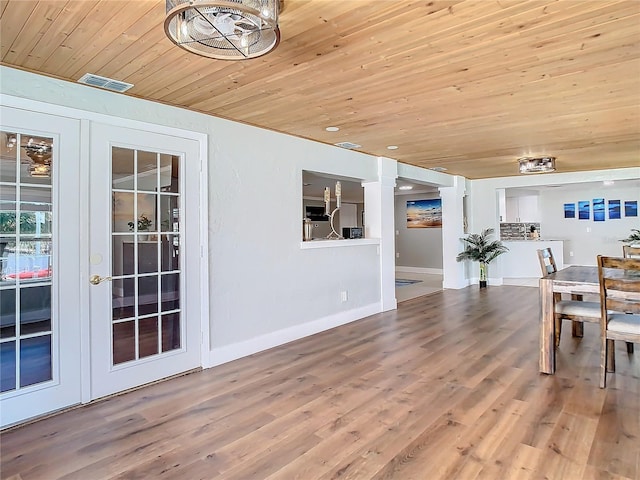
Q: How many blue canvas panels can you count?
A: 5